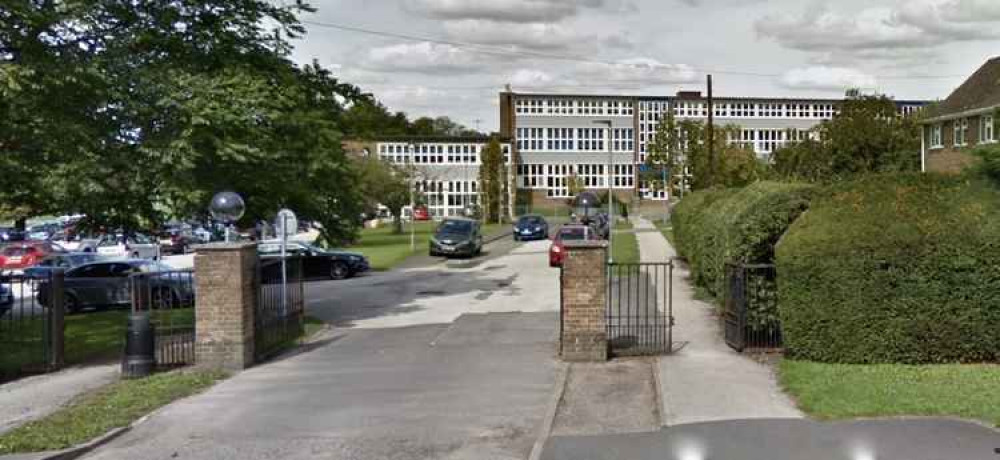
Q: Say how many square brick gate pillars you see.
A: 2